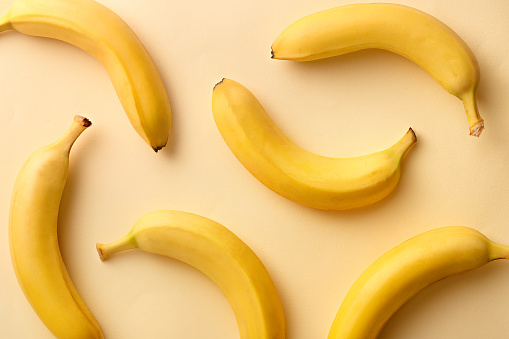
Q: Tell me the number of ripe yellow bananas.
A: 6